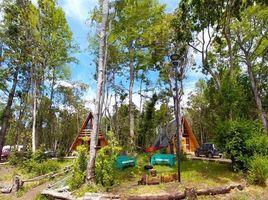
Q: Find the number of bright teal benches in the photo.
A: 2